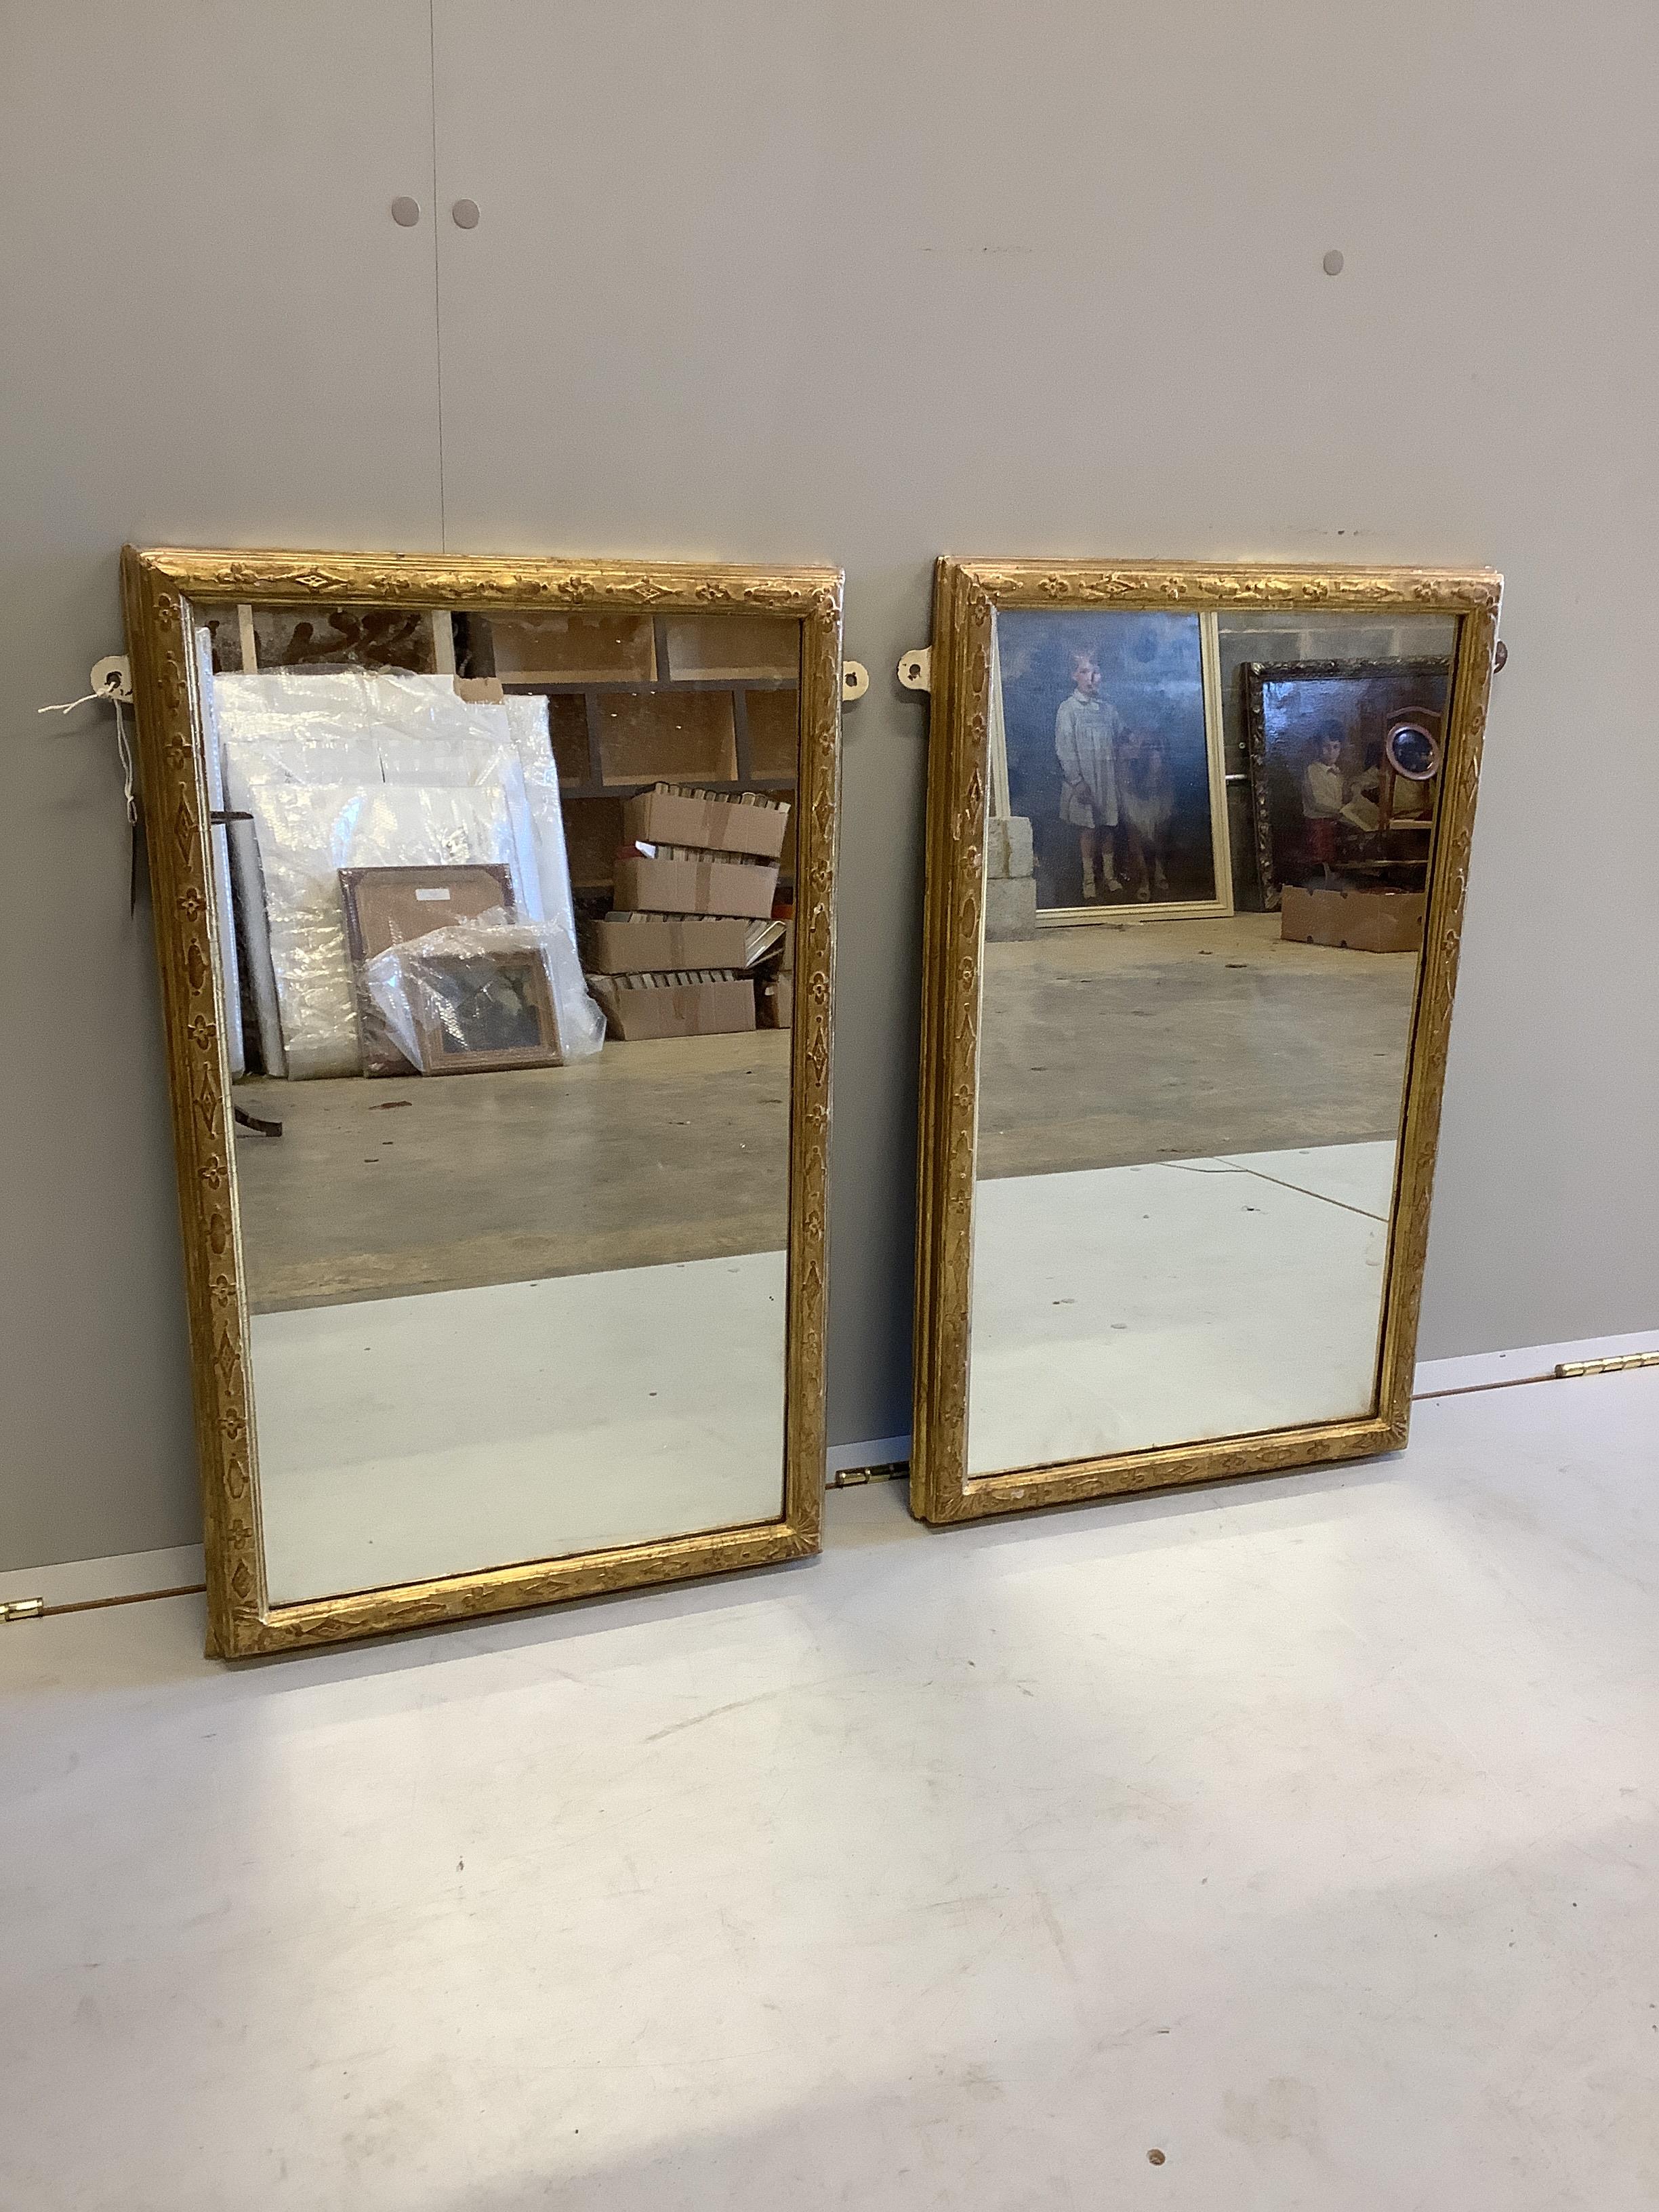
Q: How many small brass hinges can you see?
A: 3